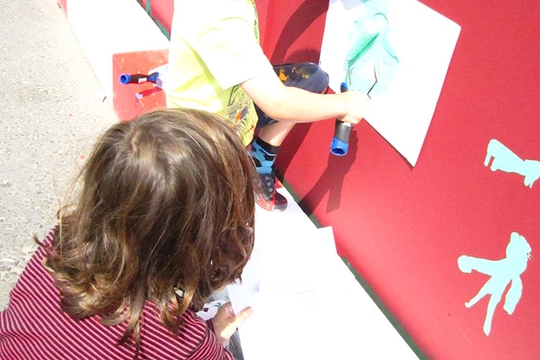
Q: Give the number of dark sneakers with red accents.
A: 1